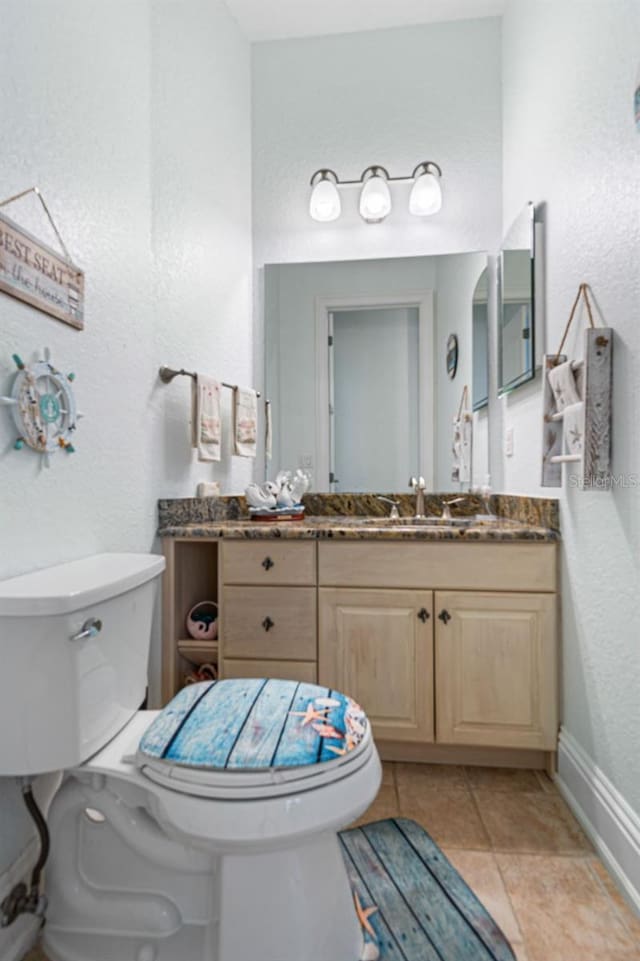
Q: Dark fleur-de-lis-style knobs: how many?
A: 4